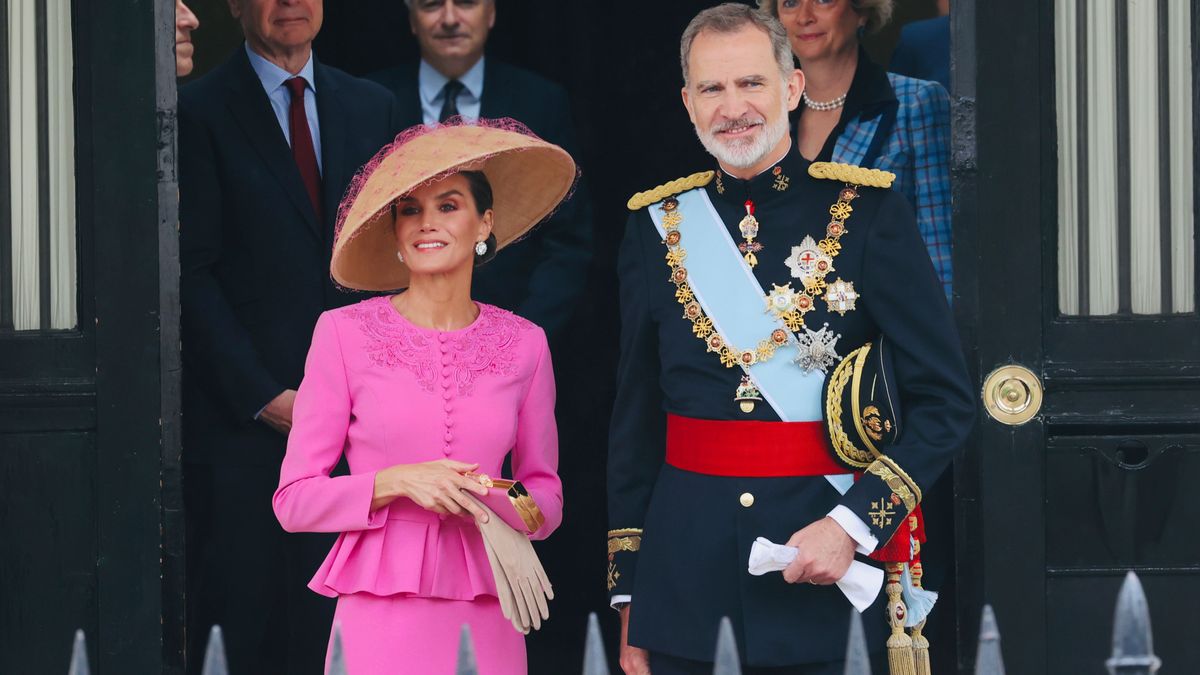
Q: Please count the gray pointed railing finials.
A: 9